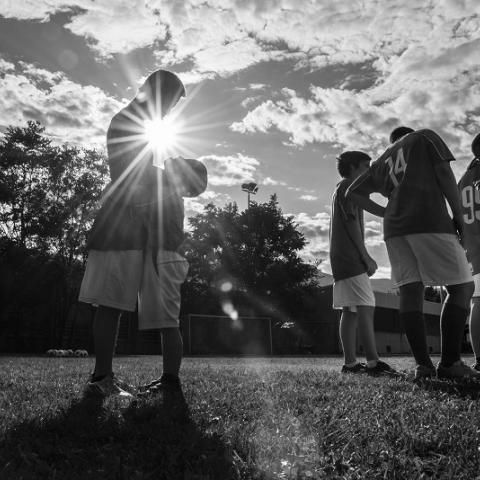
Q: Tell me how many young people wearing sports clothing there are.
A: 5